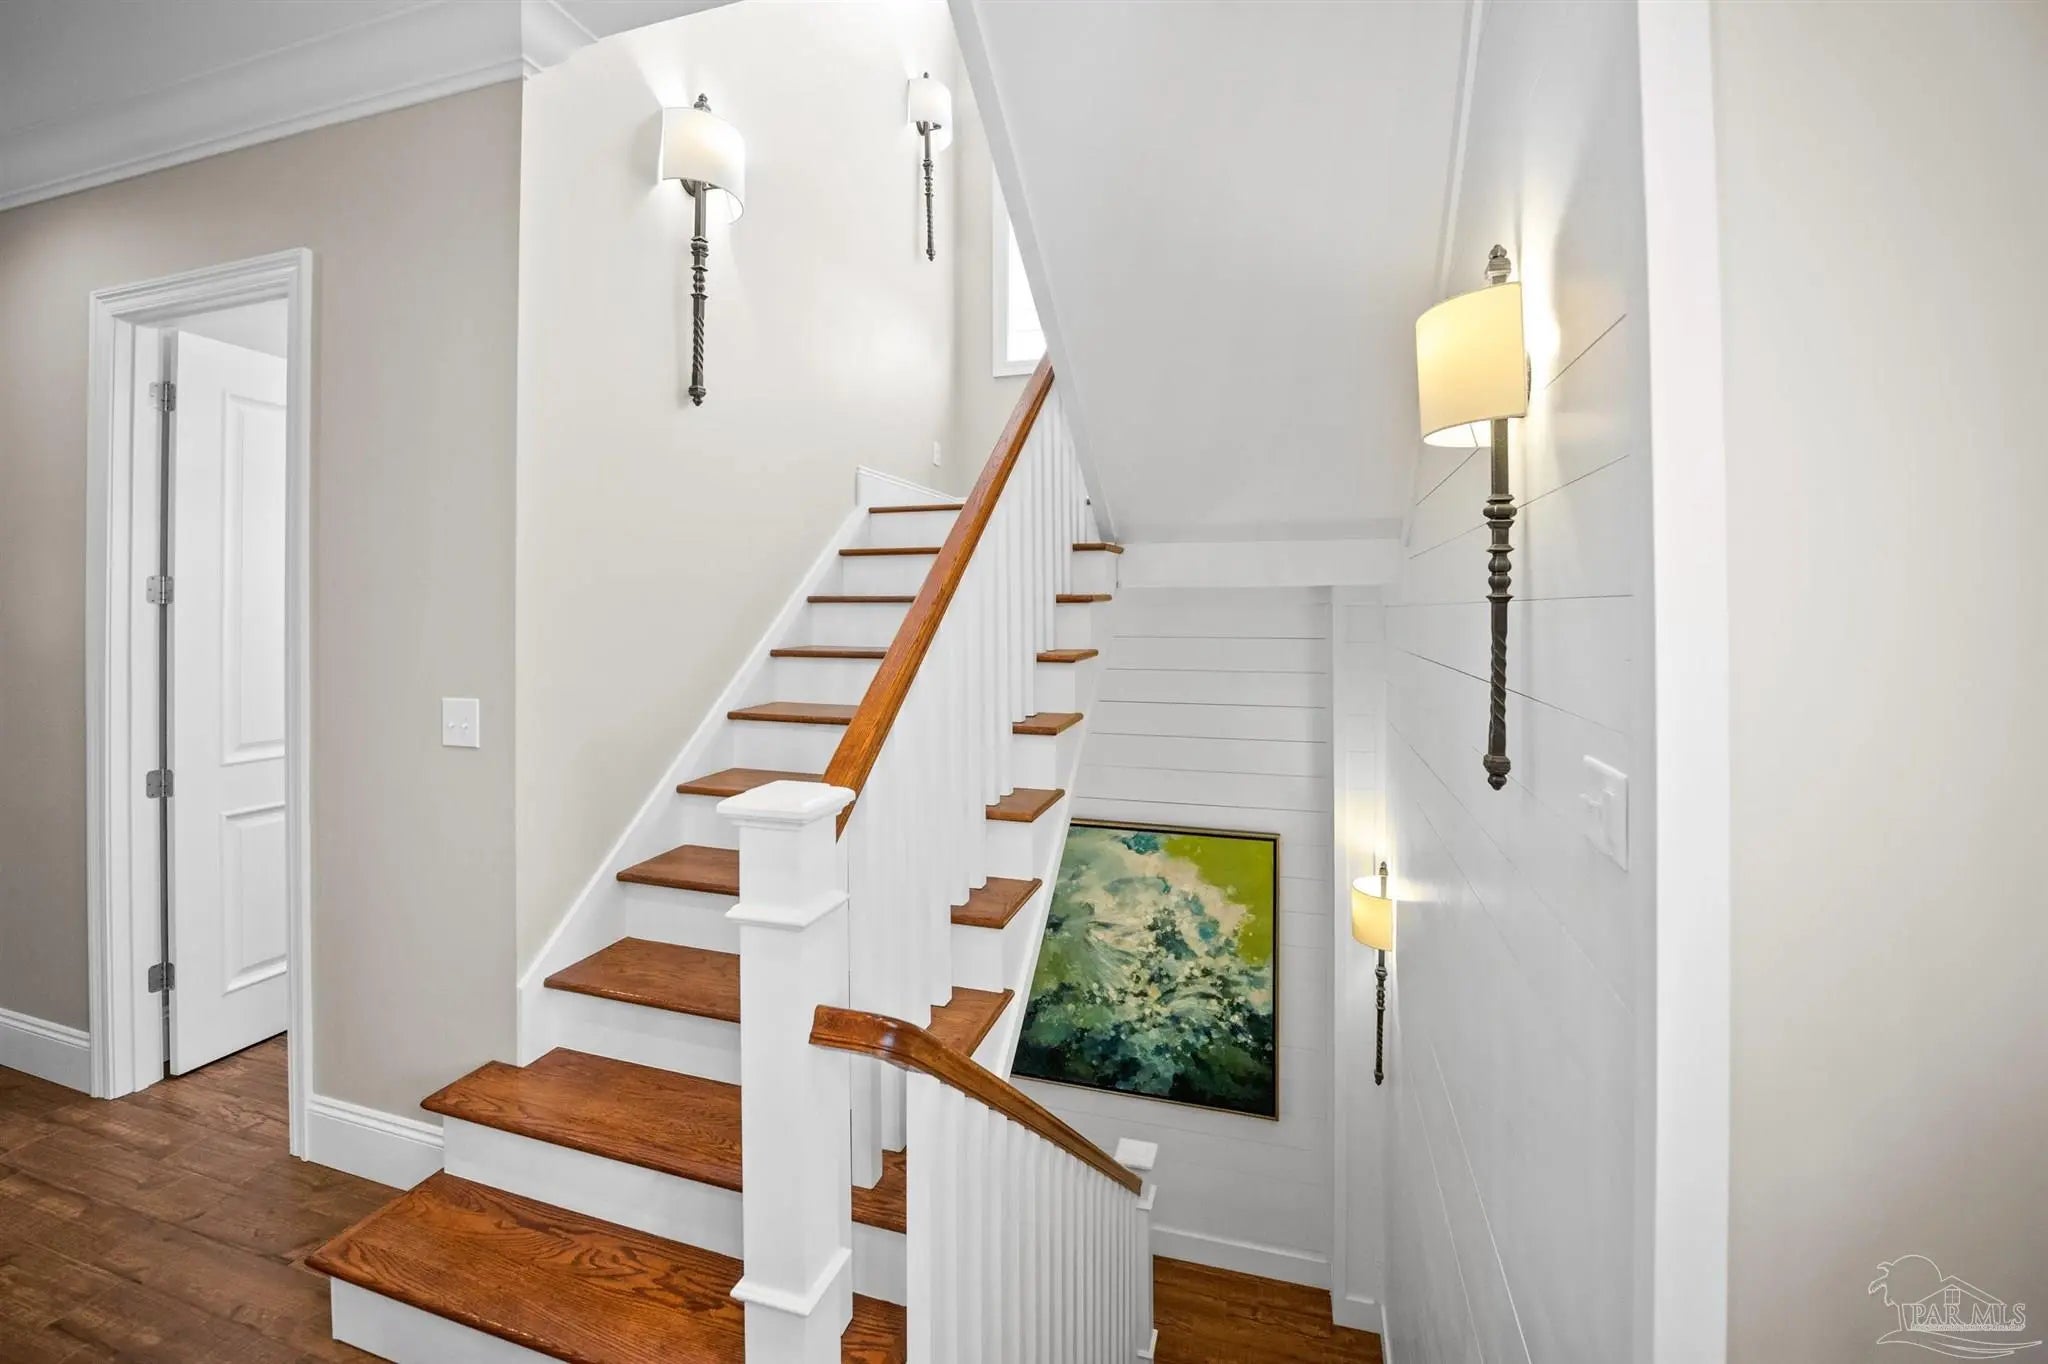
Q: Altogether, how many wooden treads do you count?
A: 10